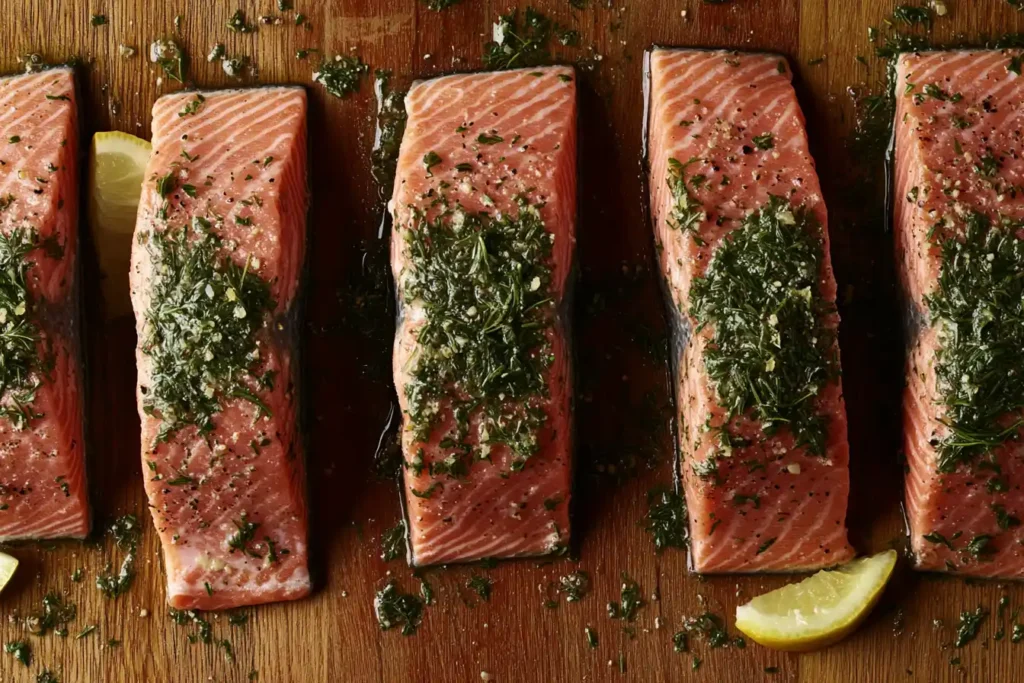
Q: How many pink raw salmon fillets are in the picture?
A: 5